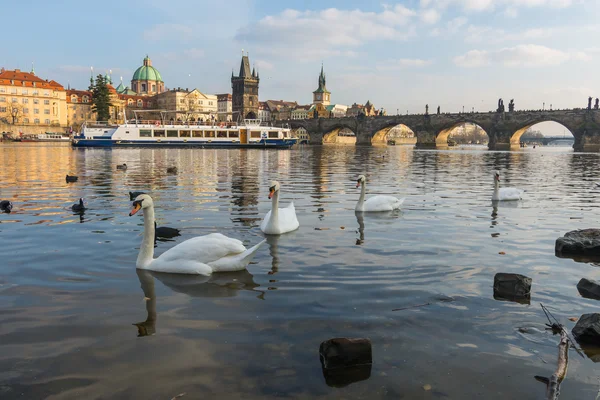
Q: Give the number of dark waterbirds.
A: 7